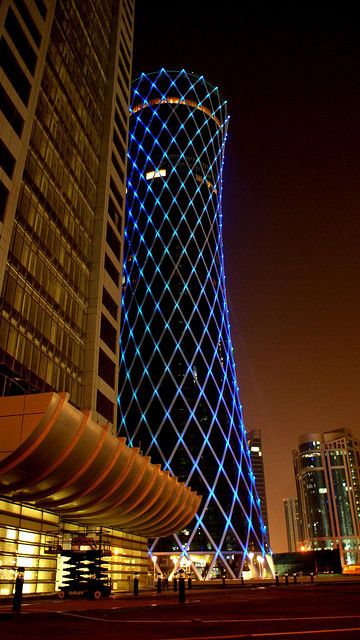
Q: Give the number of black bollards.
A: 12